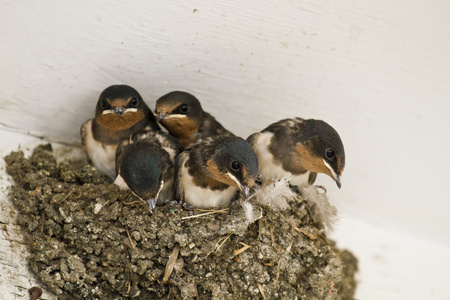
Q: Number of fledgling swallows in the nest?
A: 5